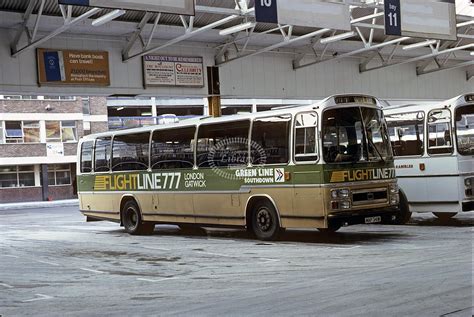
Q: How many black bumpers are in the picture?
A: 2